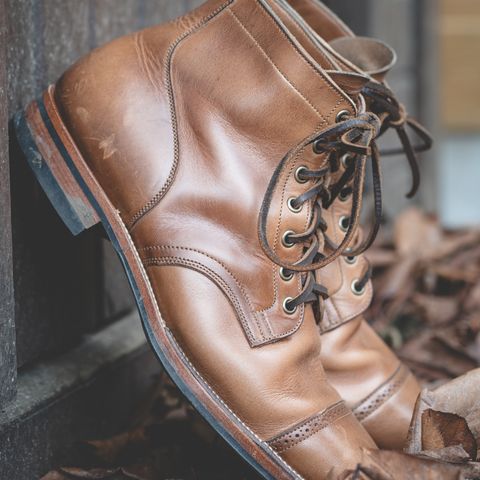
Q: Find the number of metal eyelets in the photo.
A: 12